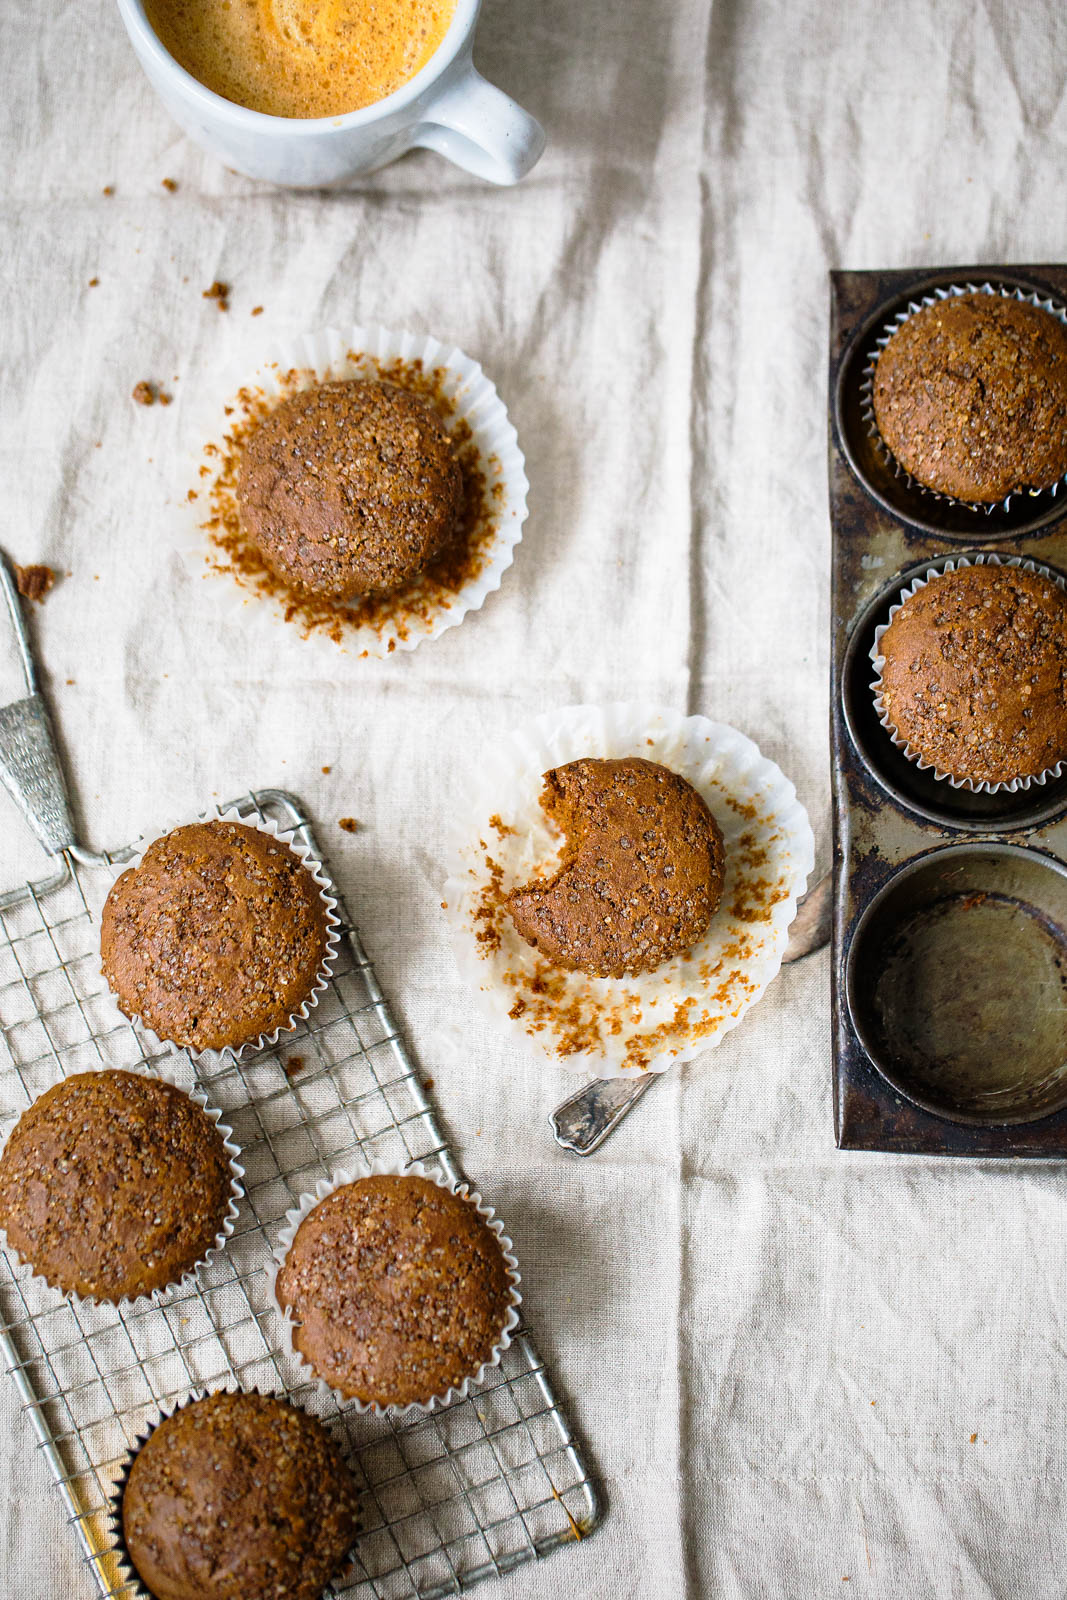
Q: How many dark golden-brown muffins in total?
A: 8